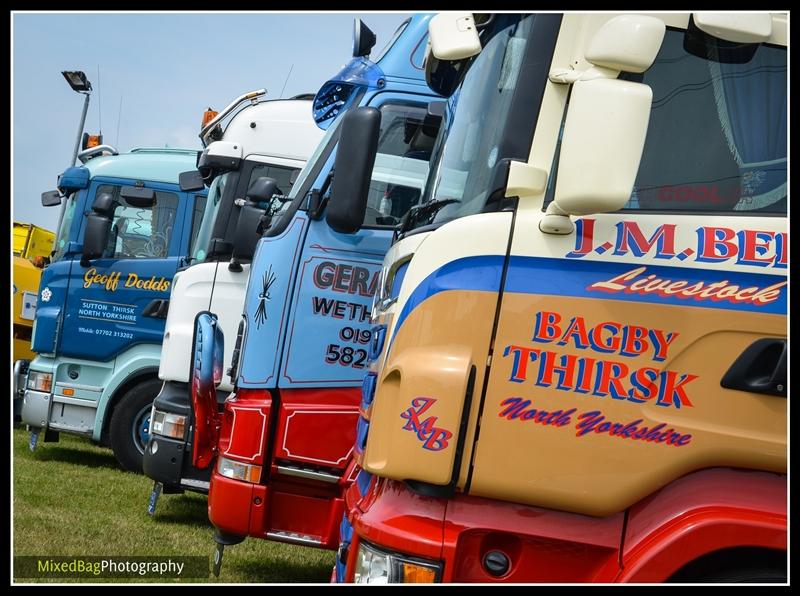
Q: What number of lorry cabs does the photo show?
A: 4